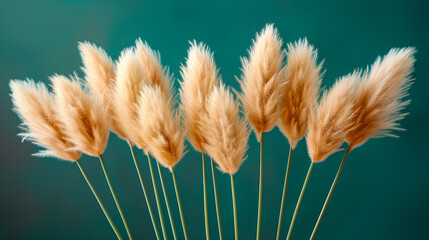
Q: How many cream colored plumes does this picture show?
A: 12